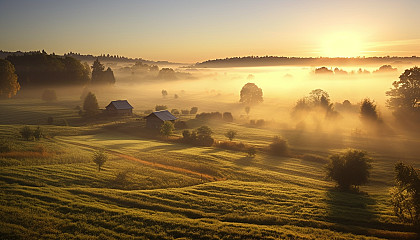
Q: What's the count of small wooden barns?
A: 2